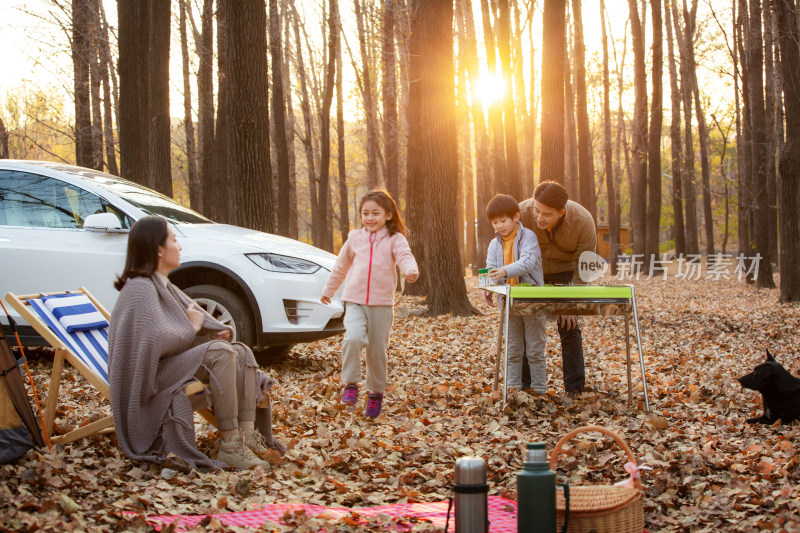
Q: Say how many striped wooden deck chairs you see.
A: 1